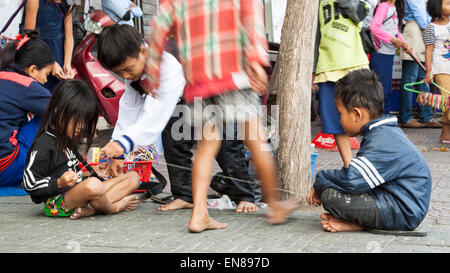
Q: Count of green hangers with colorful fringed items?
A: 1